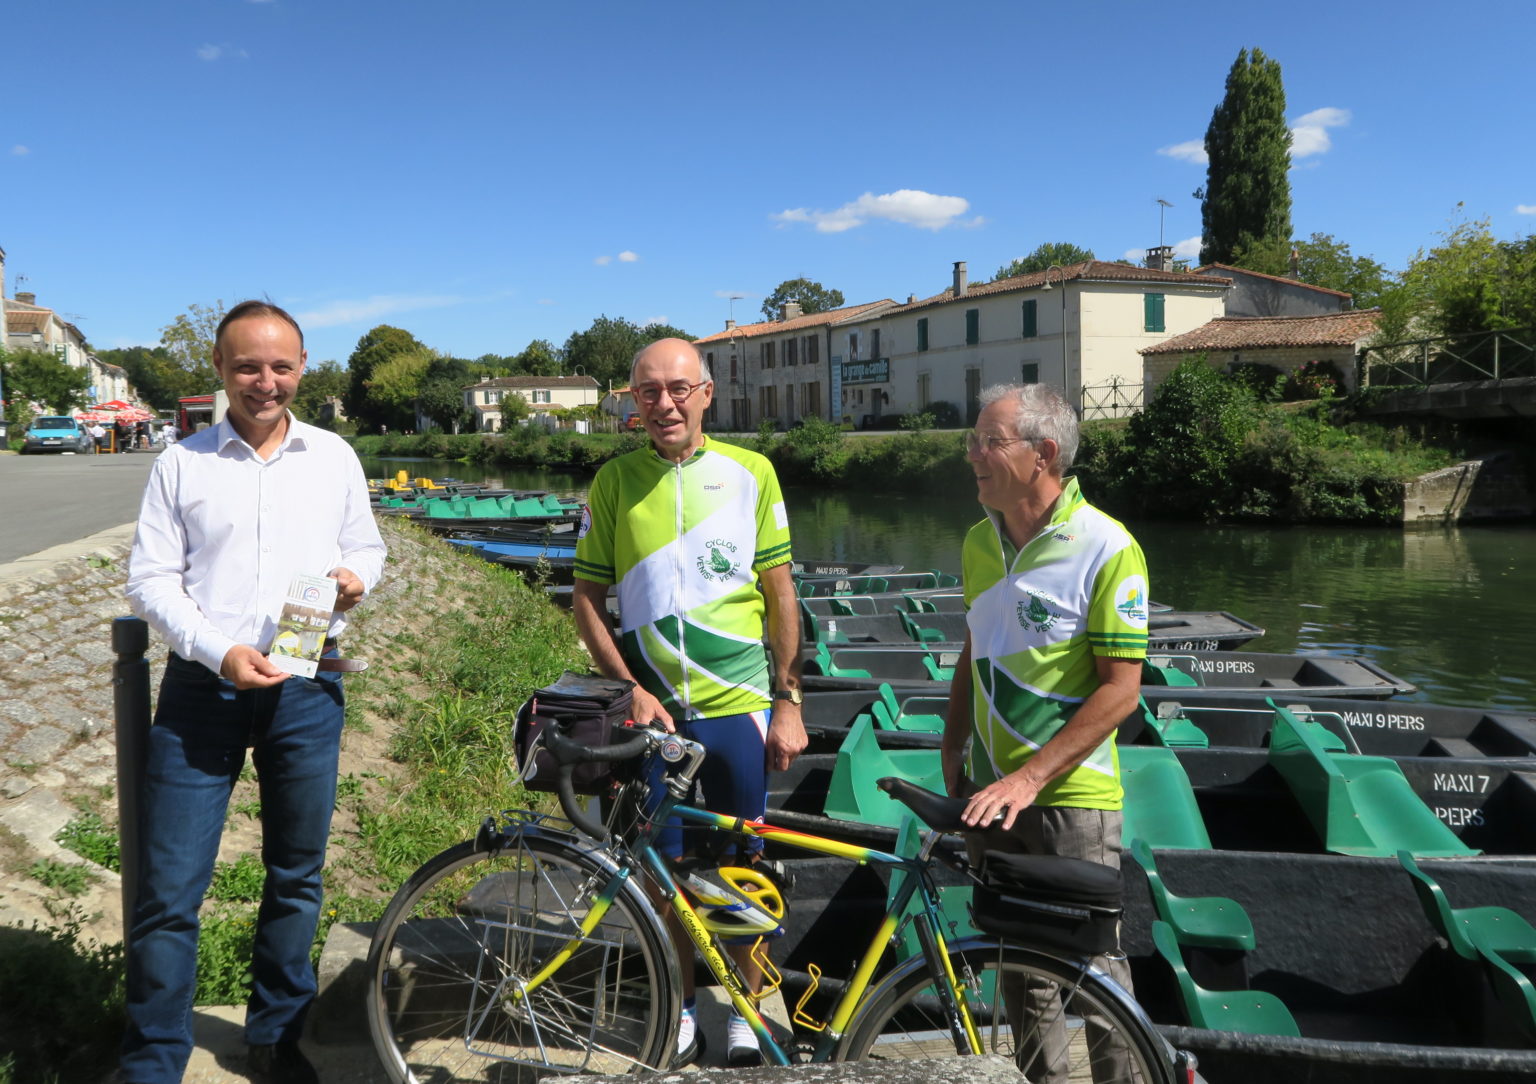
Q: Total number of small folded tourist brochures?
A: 1